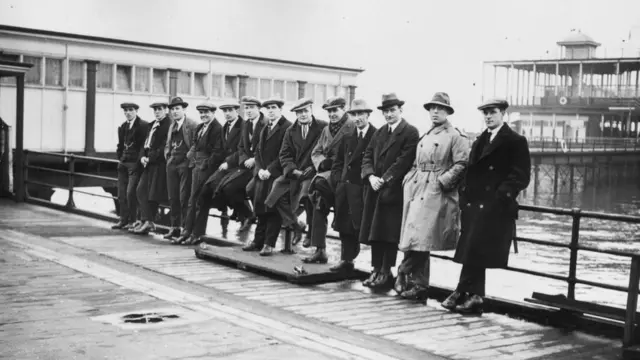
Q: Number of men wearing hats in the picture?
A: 13